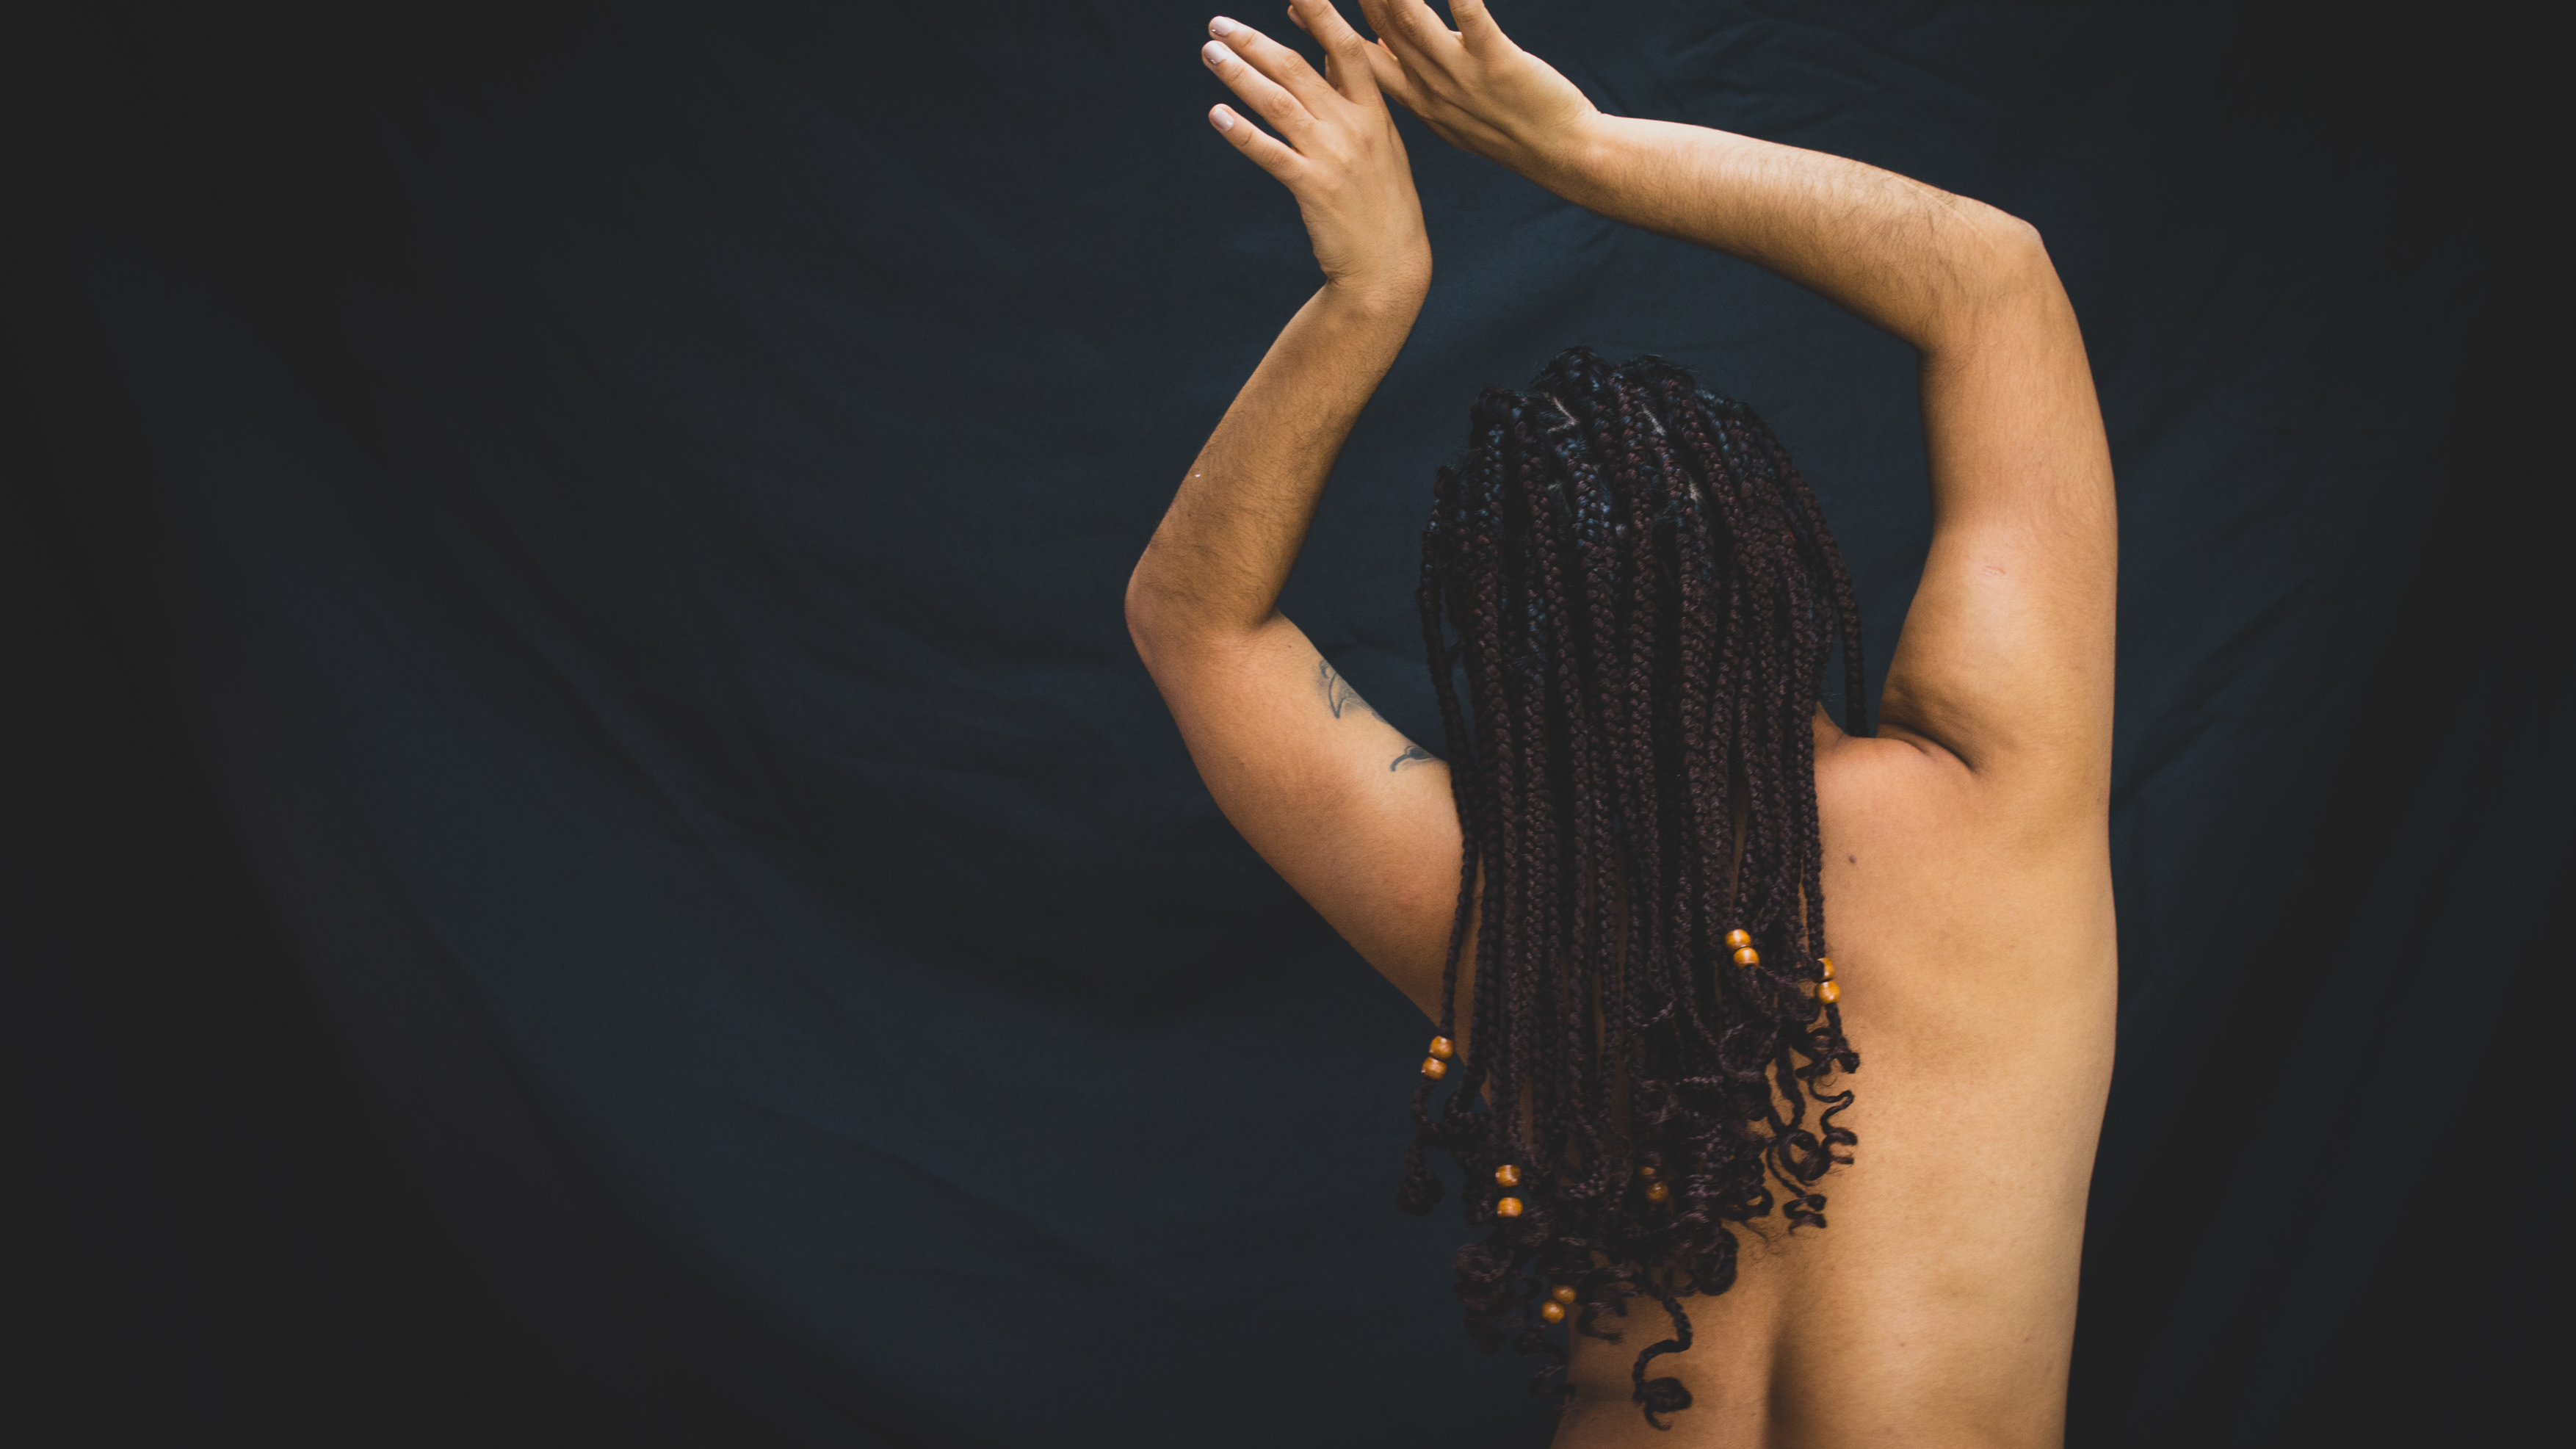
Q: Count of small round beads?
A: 12